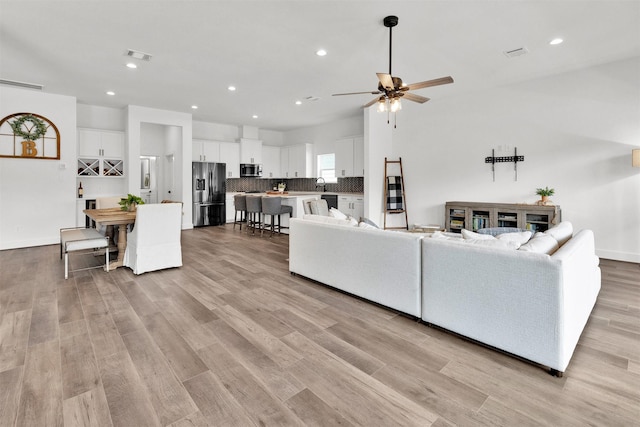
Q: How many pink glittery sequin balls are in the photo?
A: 0